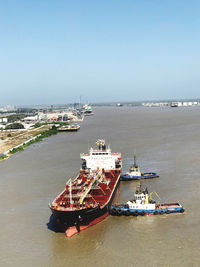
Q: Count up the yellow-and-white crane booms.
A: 1